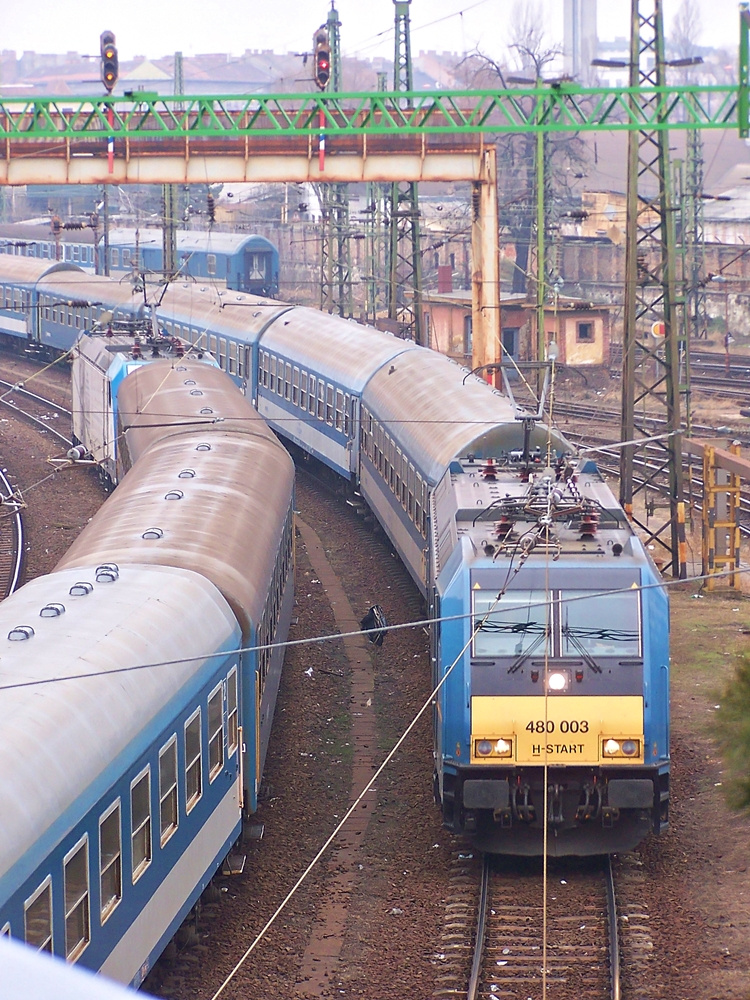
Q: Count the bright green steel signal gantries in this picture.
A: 1